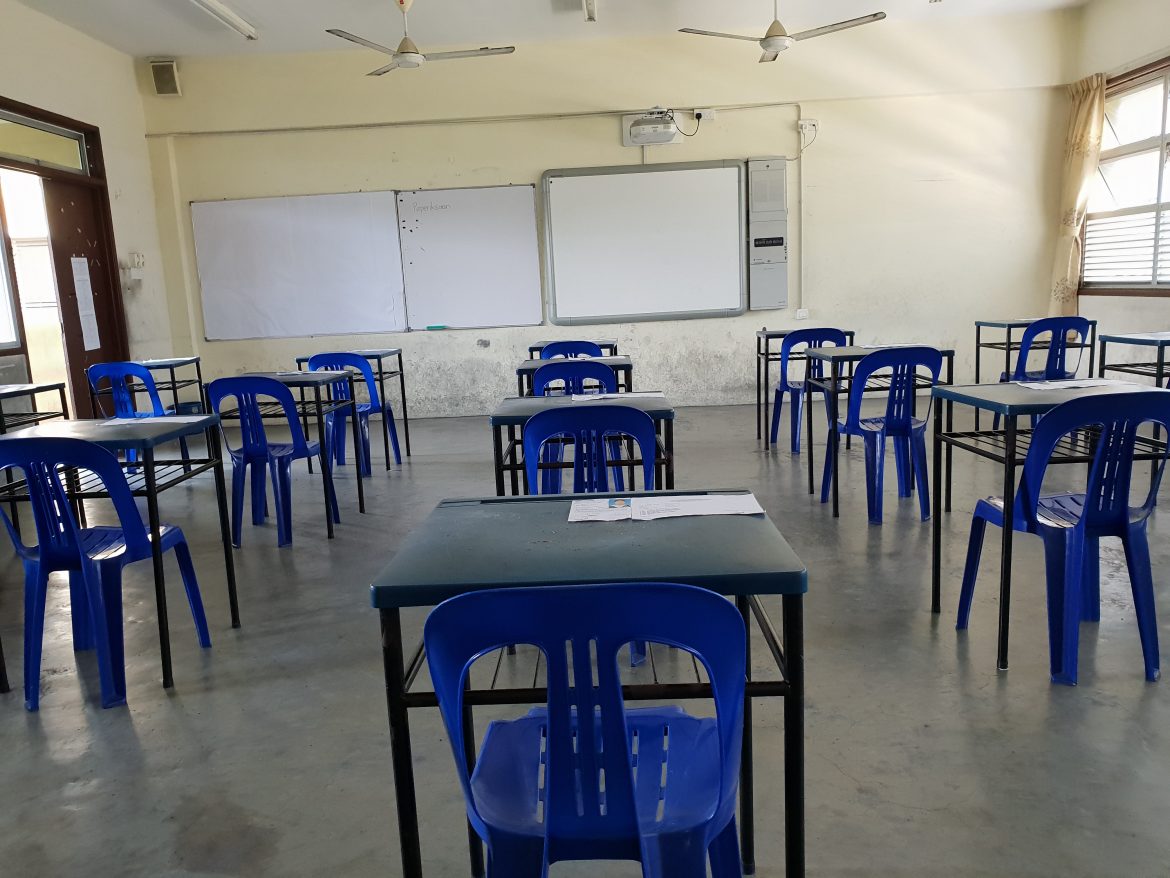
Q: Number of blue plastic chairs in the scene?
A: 12